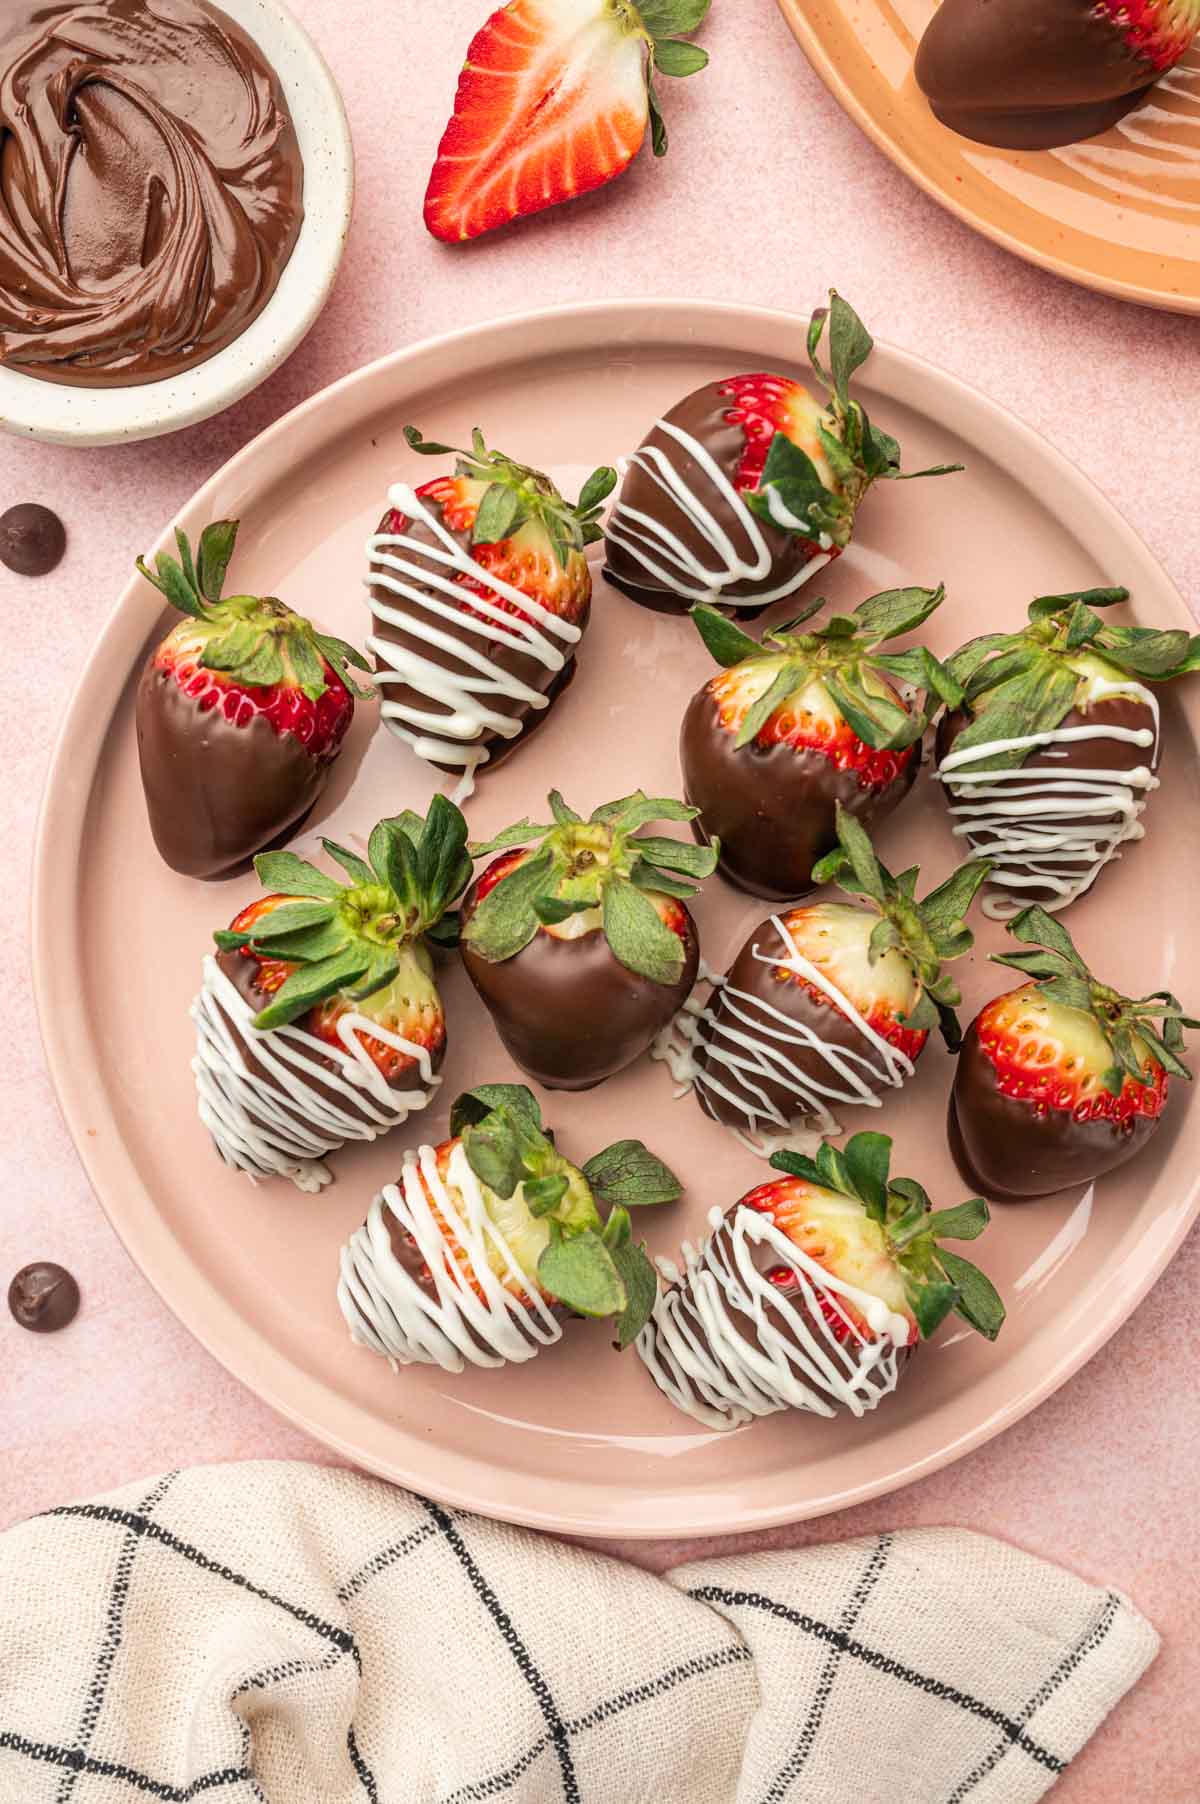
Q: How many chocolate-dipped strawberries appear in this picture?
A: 12